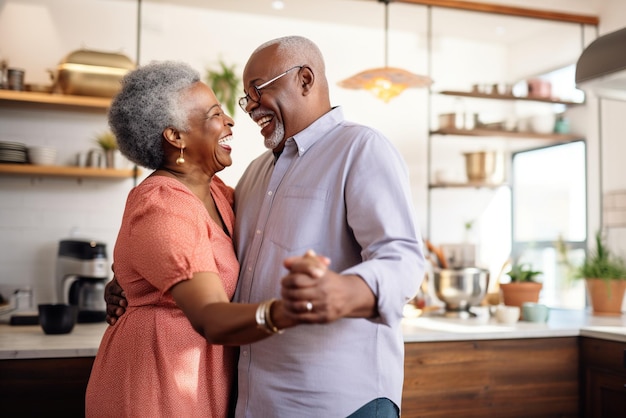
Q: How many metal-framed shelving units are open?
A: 2